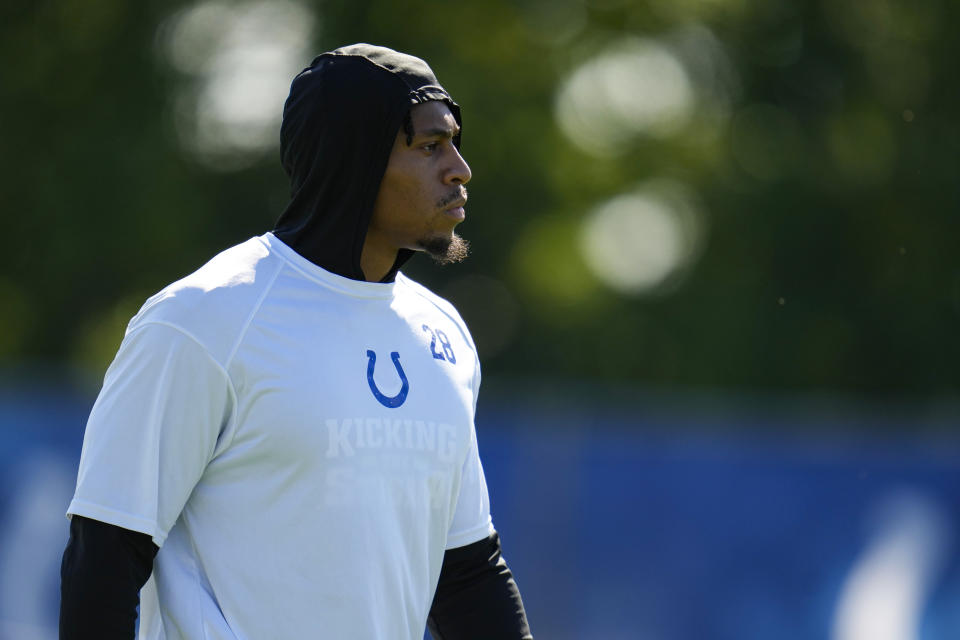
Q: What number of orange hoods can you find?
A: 0